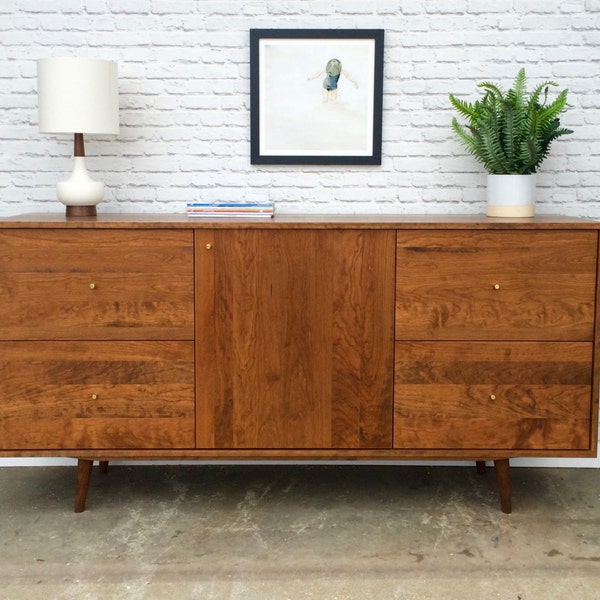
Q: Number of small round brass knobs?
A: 5